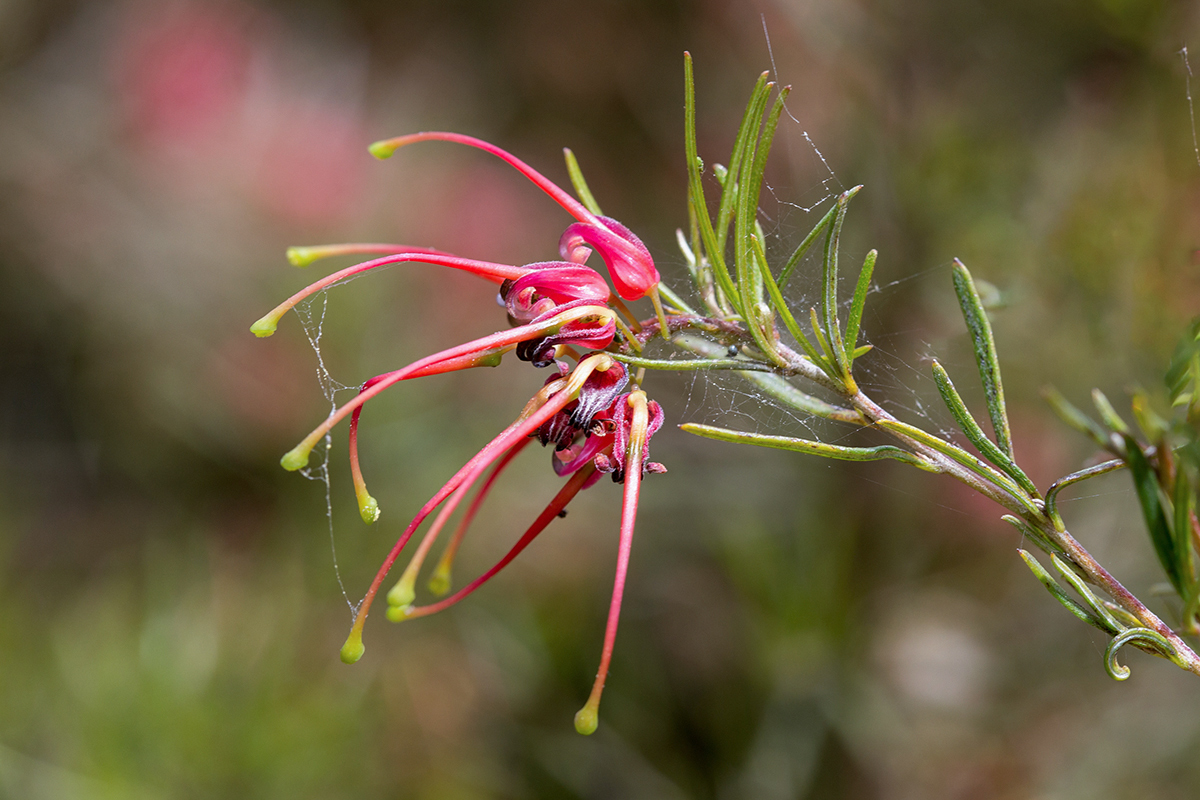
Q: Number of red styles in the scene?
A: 10